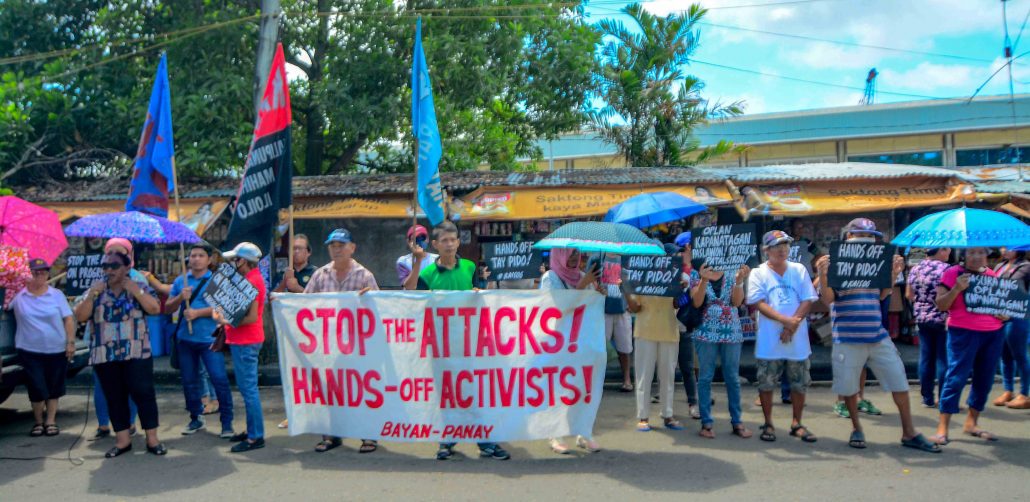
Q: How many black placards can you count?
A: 8